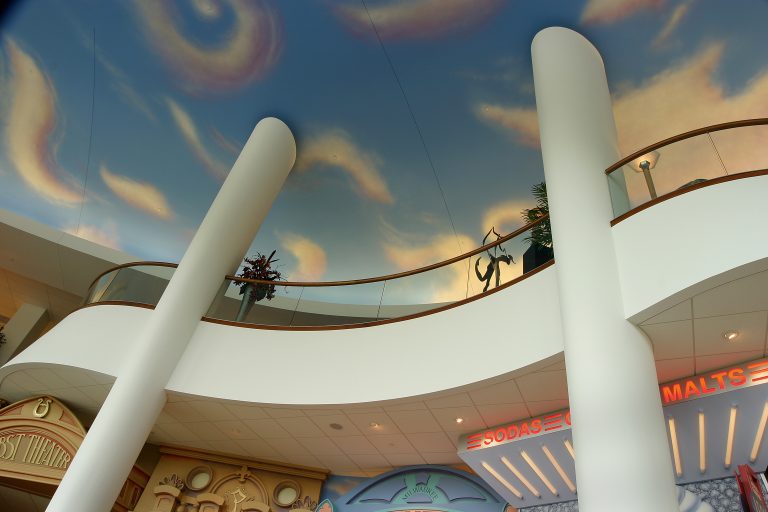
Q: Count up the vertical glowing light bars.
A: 9